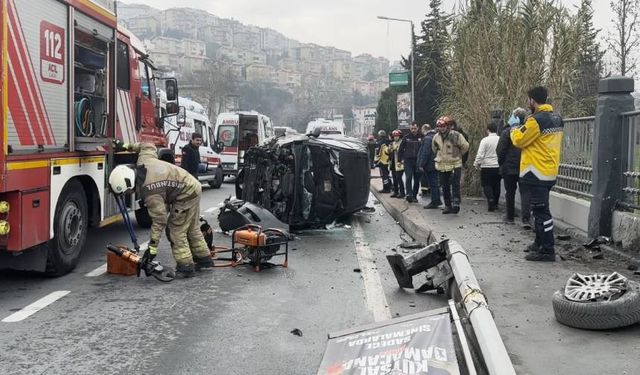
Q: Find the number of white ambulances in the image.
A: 3